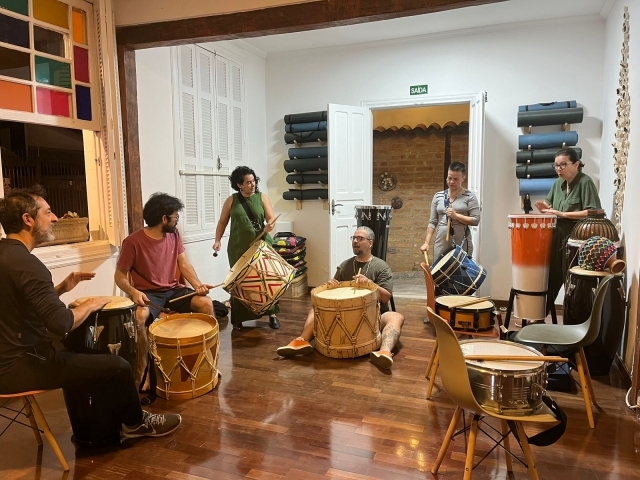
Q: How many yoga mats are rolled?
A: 13